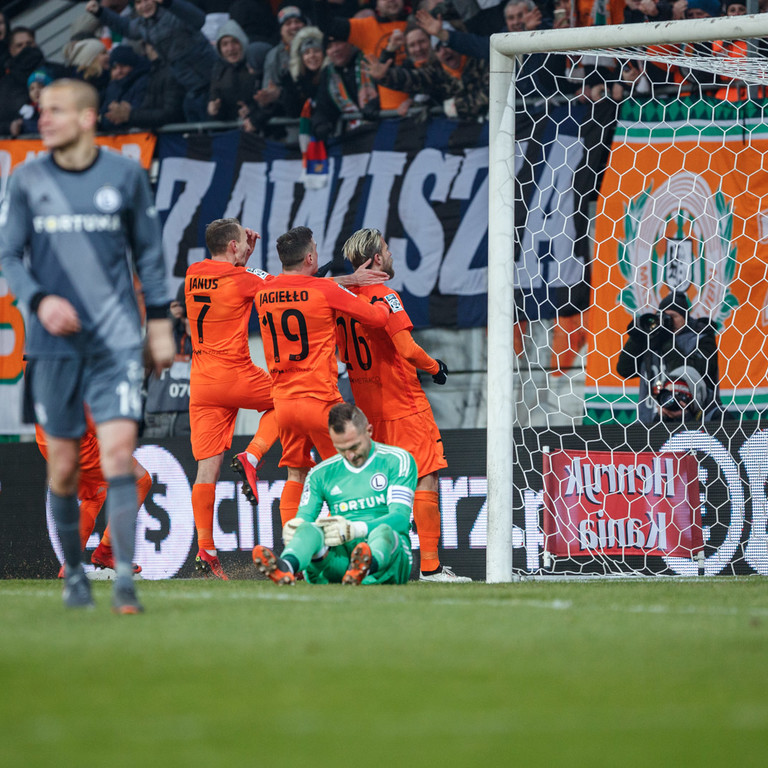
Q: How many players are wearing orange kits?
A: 4